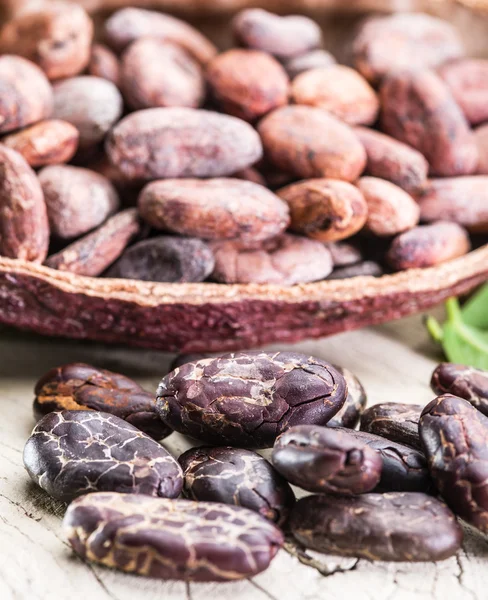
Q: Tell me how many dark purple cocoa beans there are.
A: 12